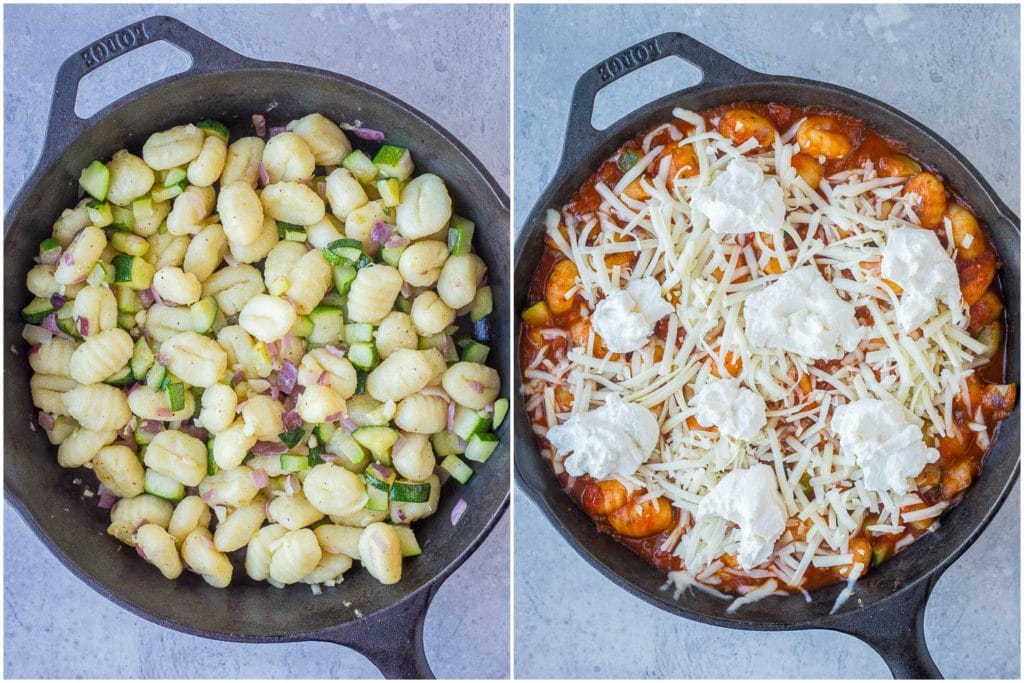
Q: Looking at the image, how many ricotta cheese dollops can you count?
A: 8